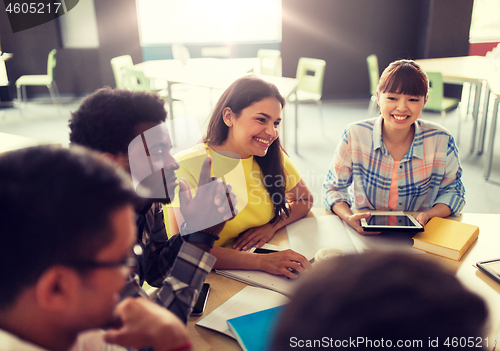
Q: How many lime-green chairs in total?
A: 7